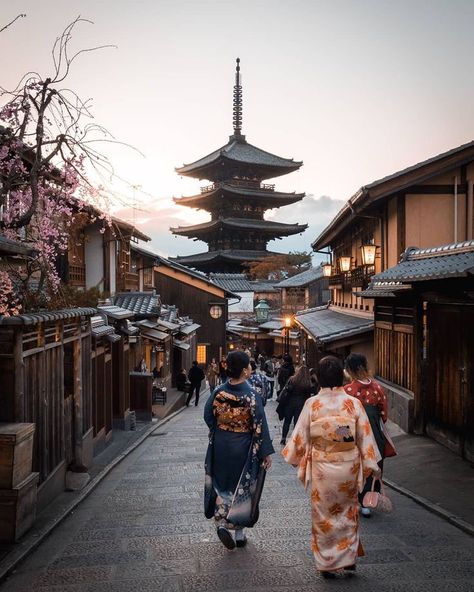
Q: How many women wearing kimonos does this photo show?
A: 3